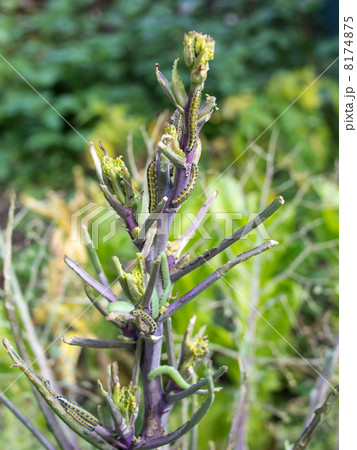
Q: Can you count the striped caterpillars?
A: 7